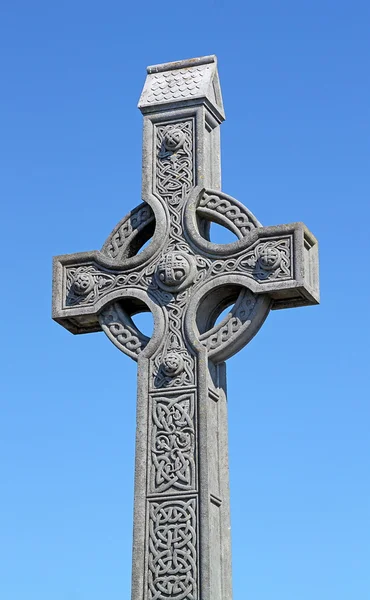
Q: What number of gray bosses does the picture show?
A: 5